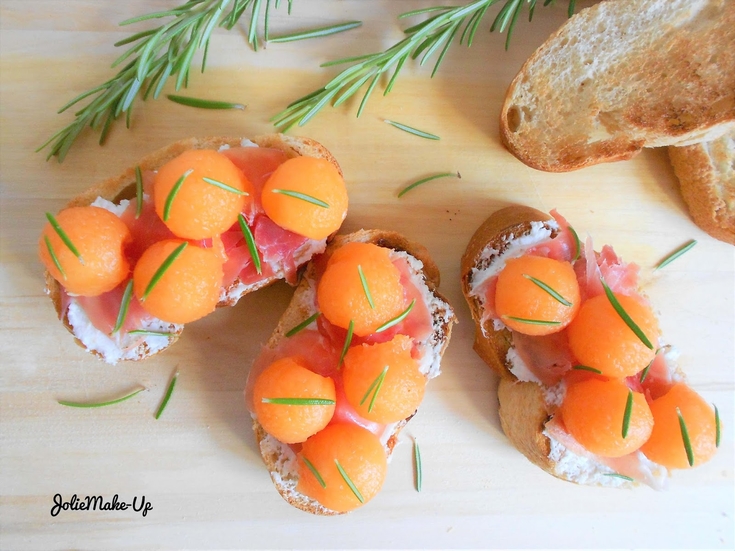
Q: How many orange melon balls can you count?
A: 12